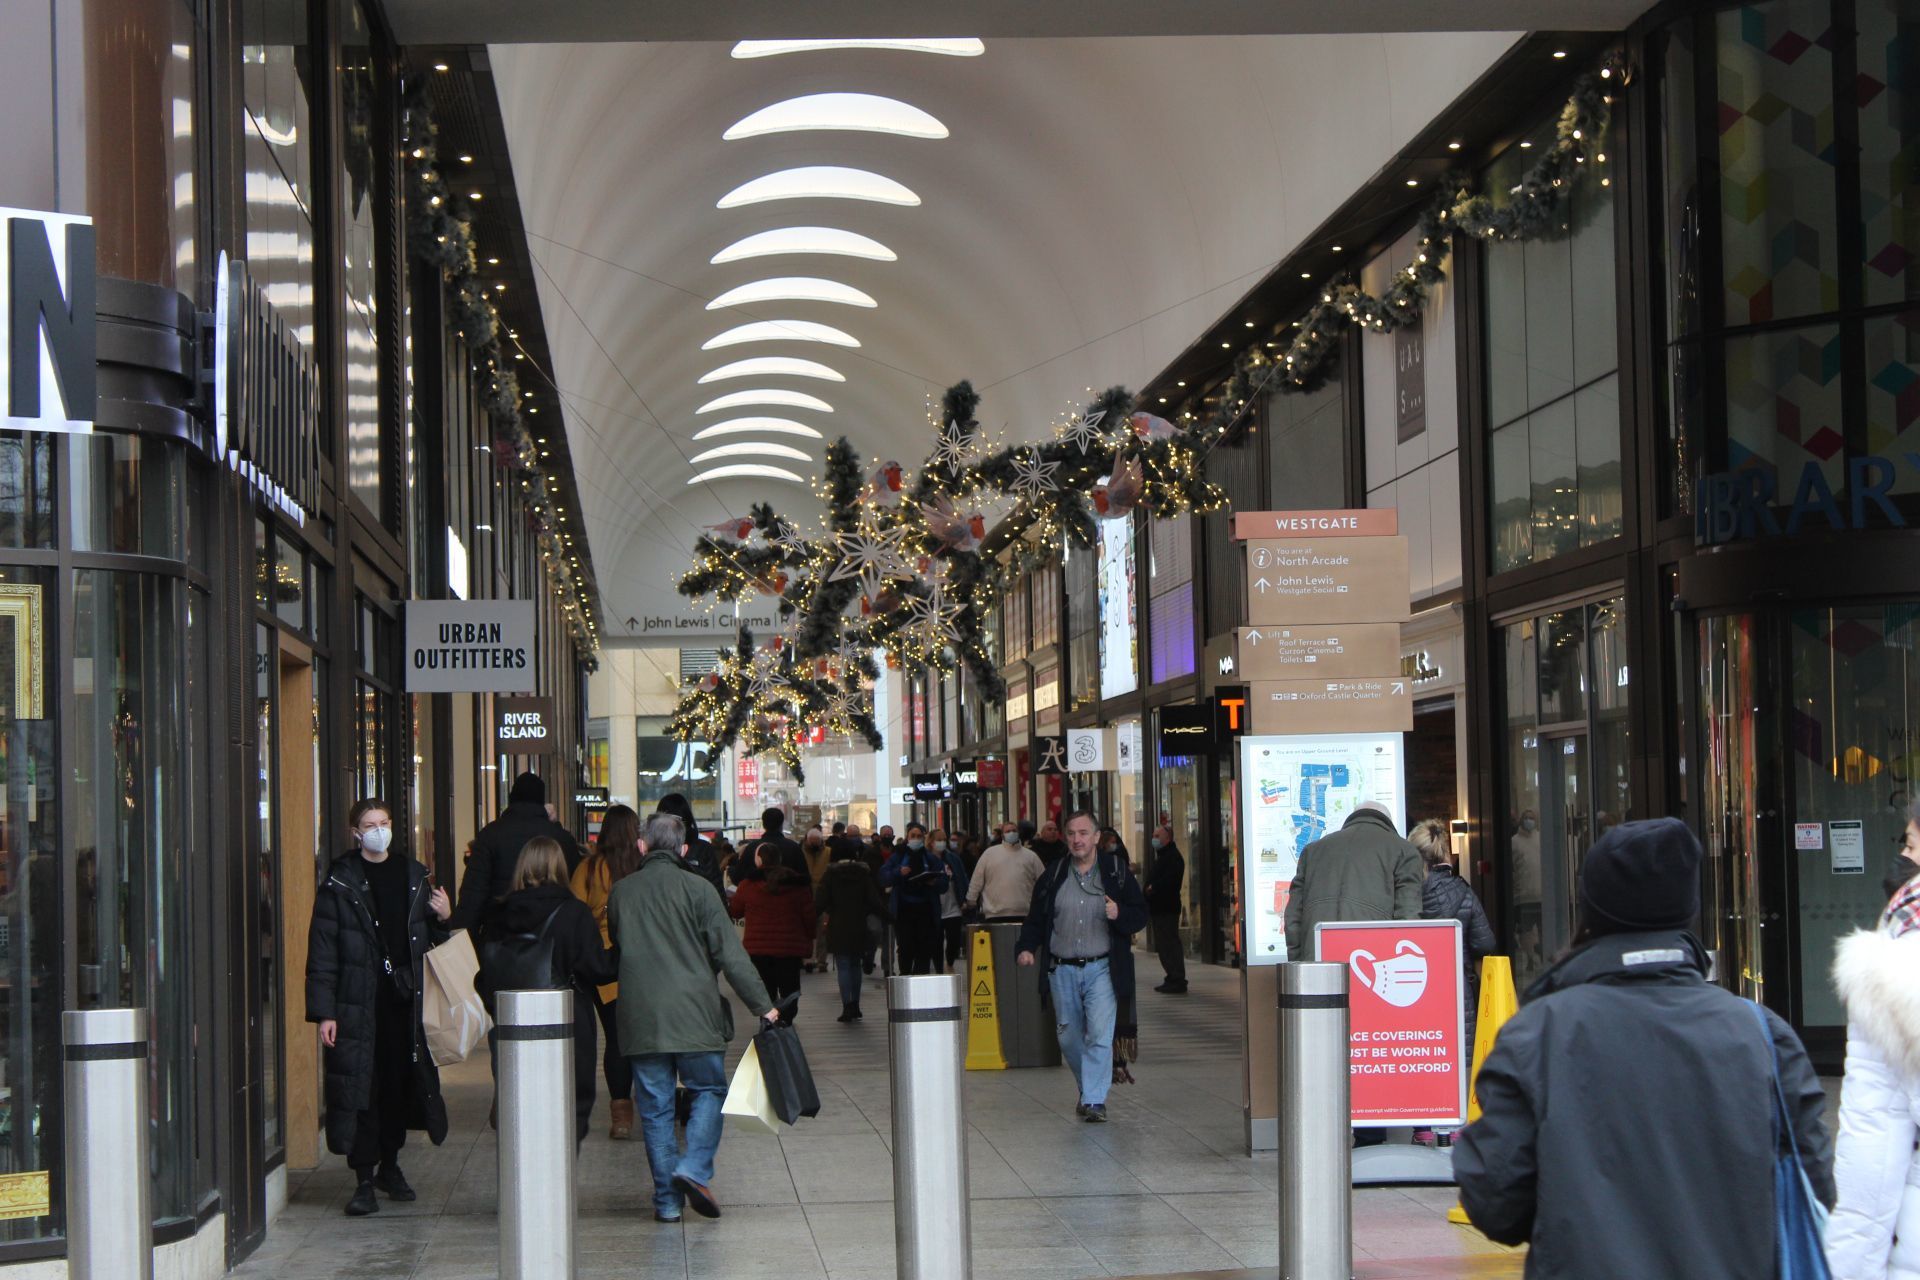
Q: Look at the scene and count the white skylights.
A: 11